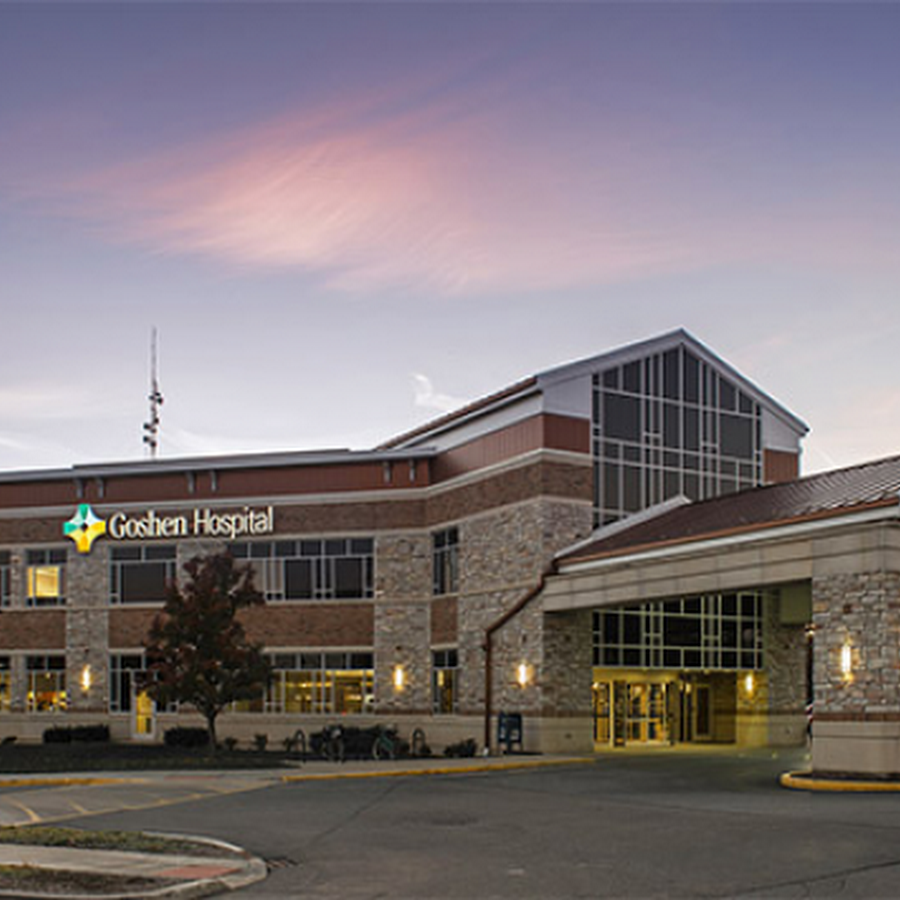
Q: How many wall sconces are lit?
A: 5